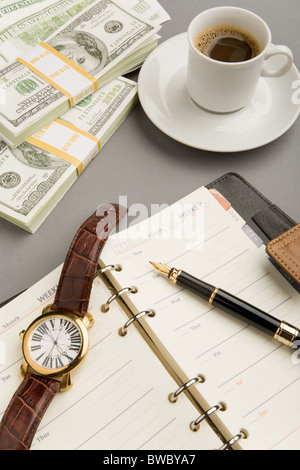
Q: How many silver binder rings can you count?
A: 6